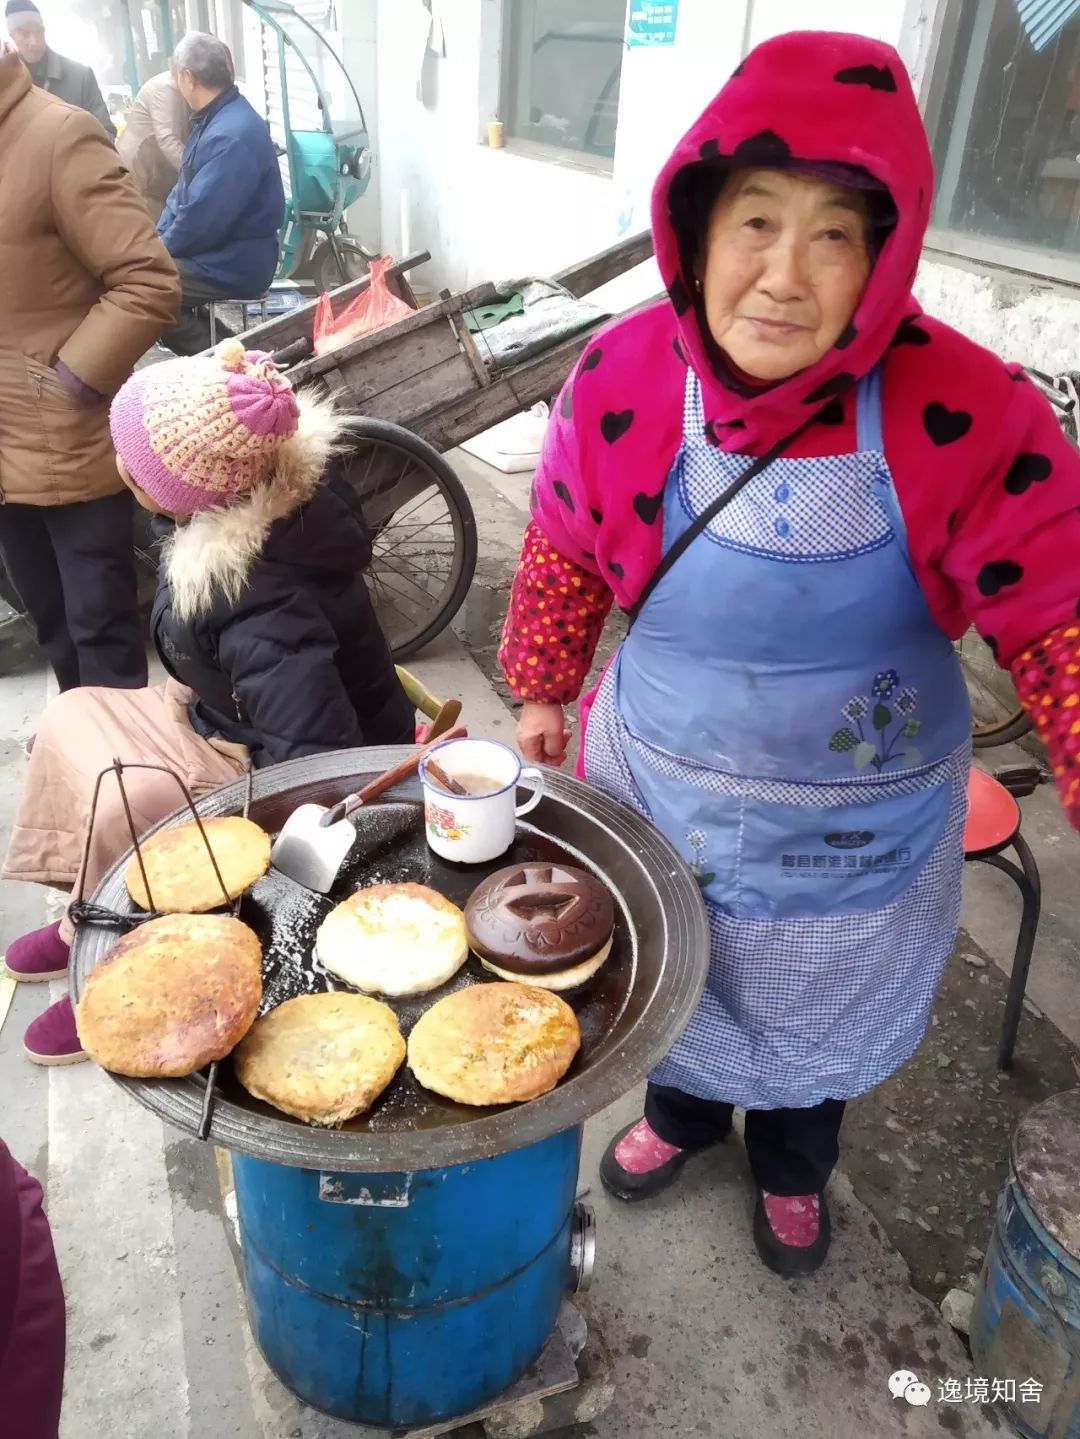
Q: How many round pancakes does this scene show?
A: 6